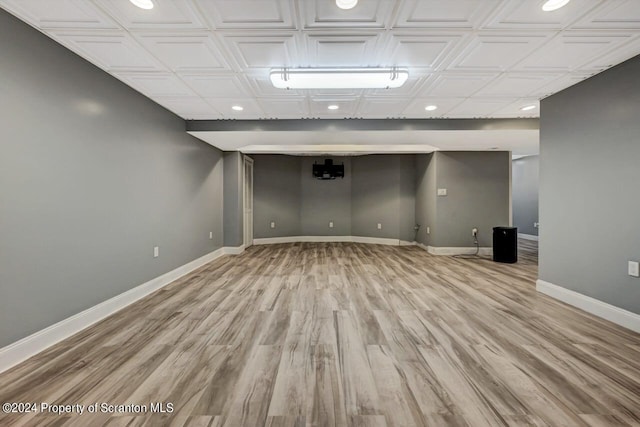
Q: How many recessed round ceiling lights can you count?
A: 7